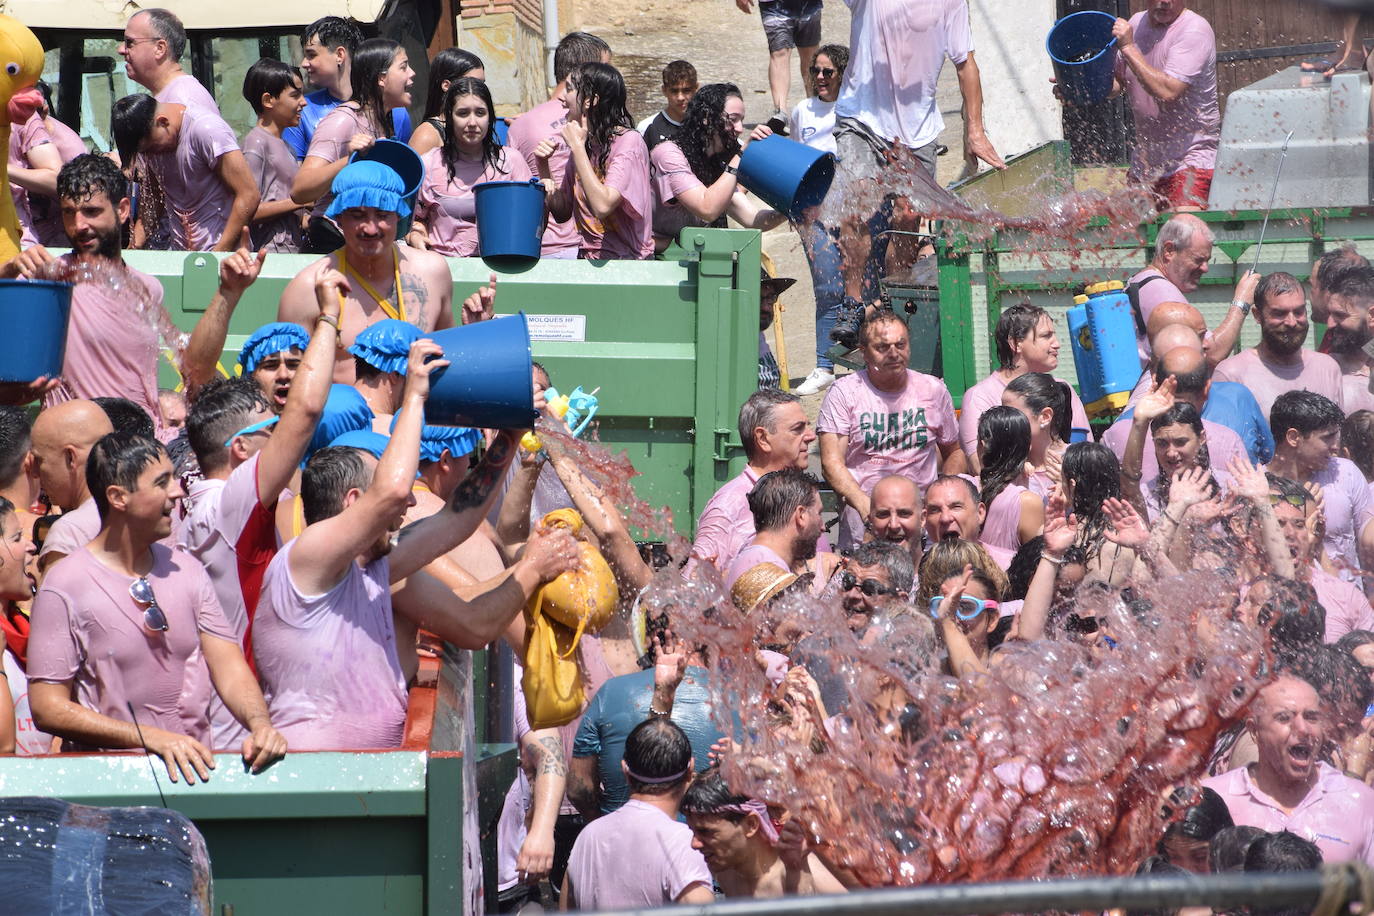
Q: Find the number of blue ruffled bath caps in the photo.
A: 6